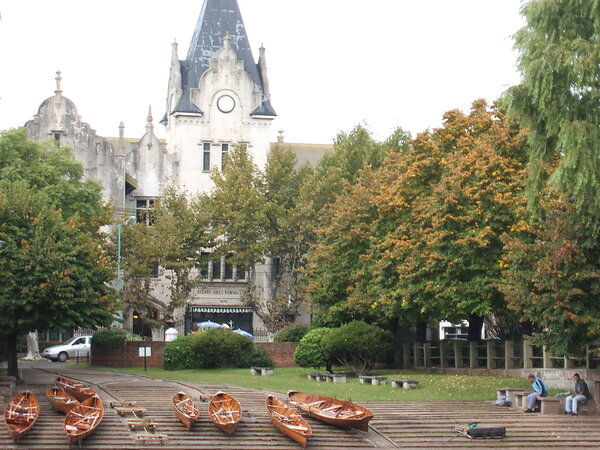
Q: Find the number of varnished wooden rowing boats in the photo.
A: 8